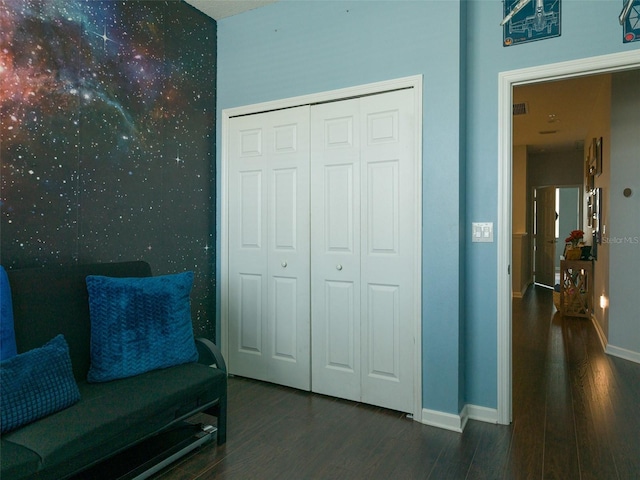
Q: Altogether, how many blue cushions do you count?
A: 3